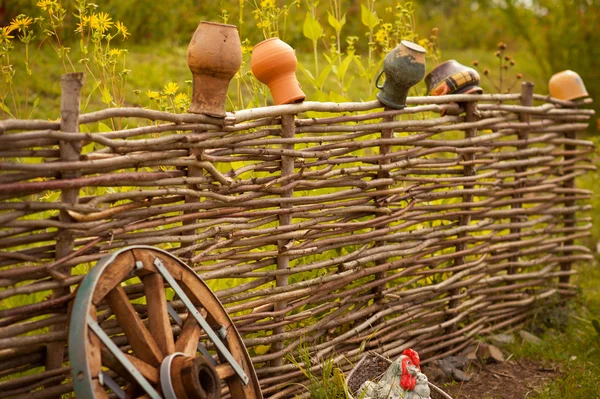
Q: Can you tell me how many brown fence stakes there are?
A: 7